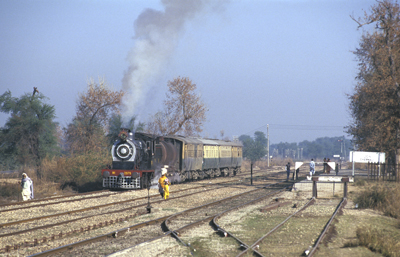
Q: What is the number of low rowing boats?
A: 0